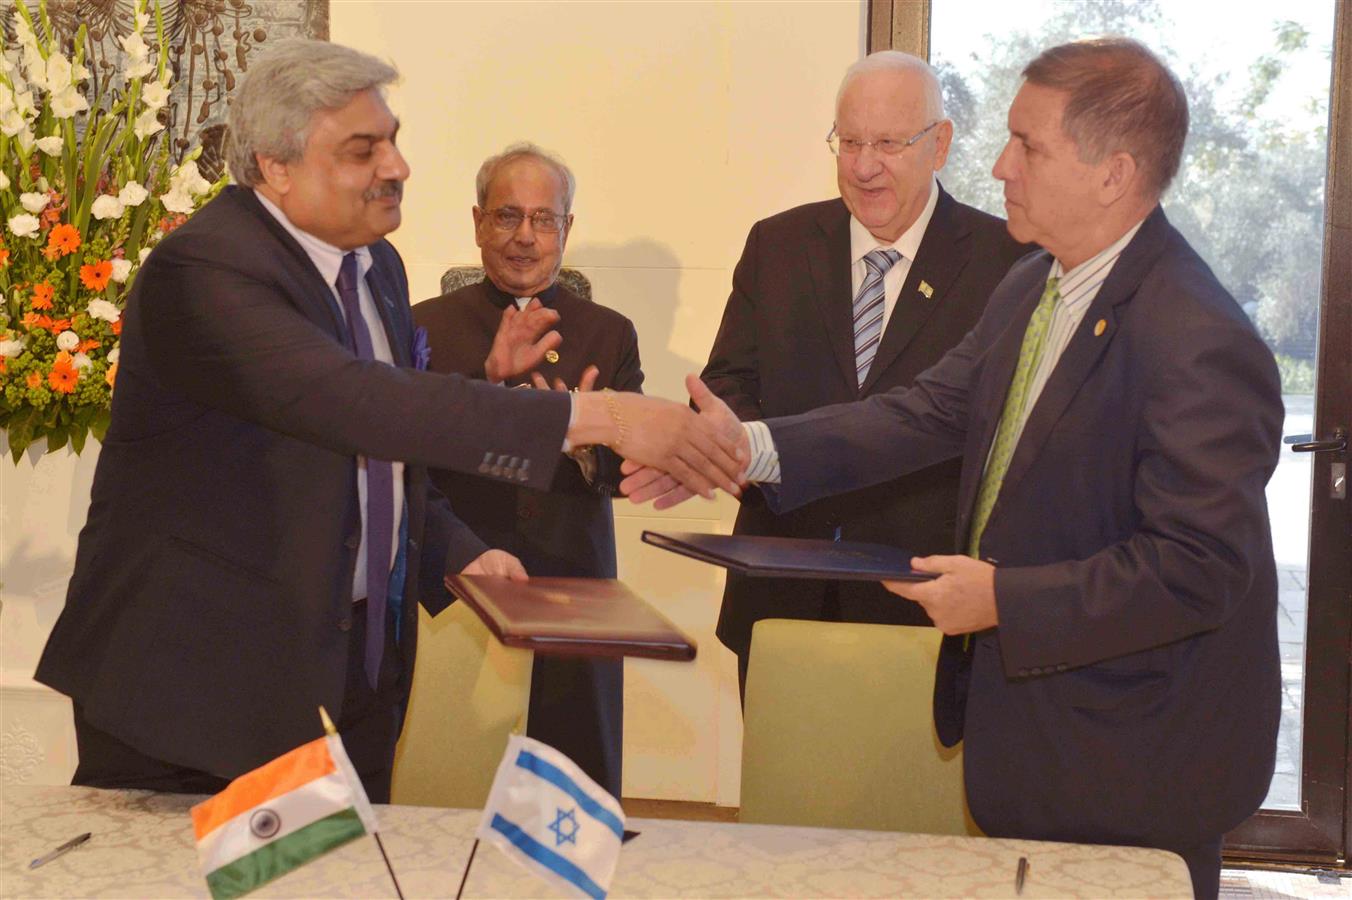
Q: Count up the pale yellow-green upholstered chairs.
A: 2